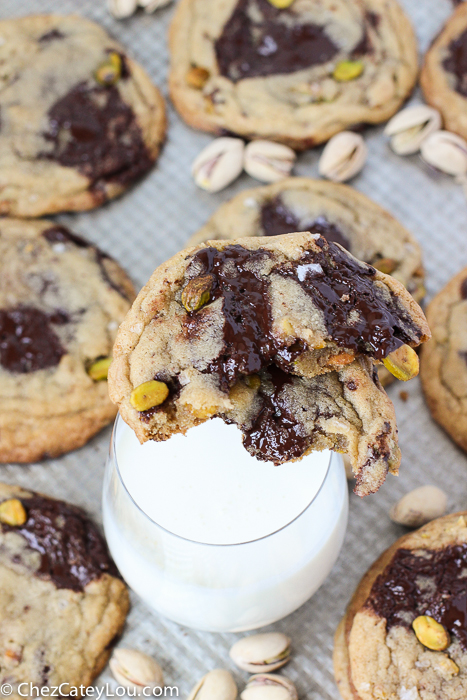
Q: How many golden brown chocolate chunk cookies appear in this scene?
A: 9